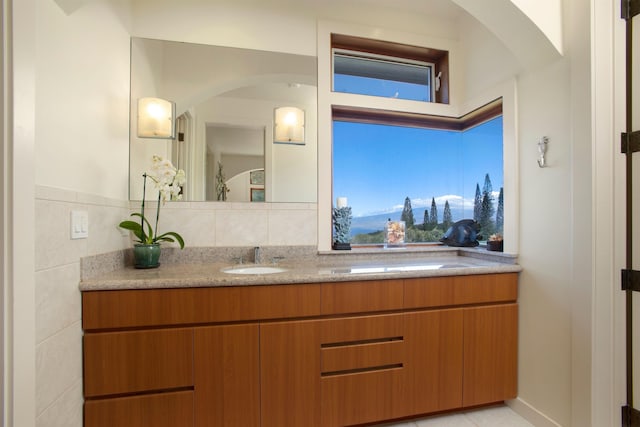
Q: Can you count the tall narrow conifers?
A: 7